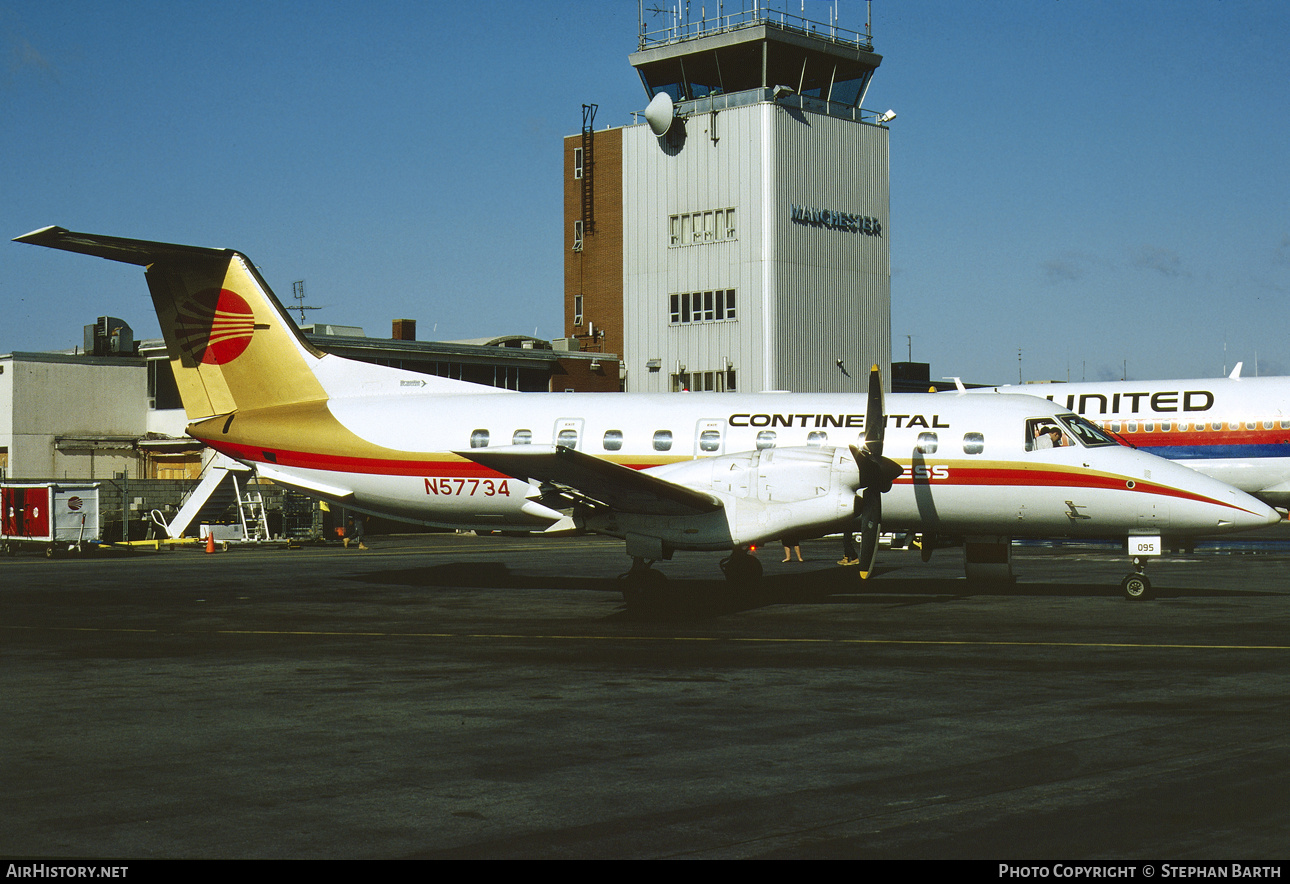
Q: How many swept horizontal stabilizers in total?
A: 1